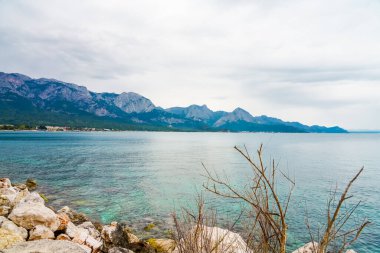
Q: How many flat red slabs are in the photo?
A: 0